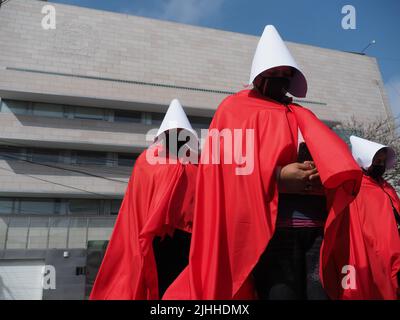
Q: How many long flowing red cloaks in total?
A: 3